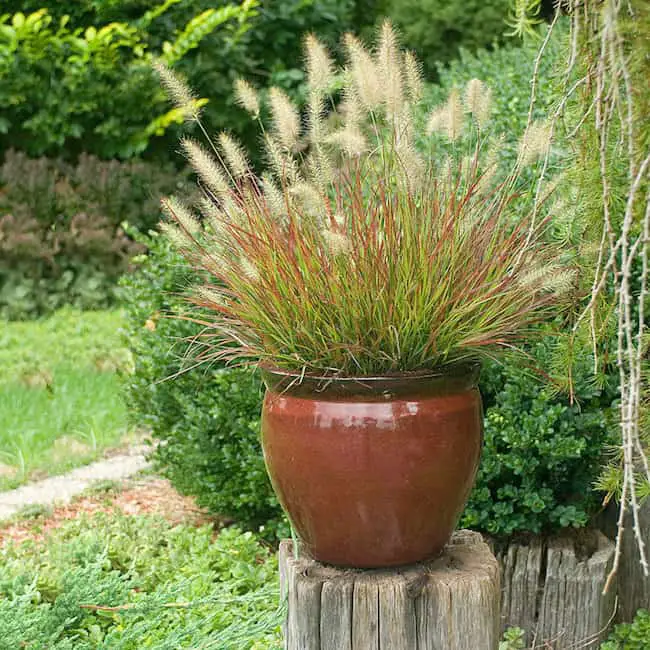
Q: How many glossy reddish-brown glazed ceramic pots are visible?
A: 1